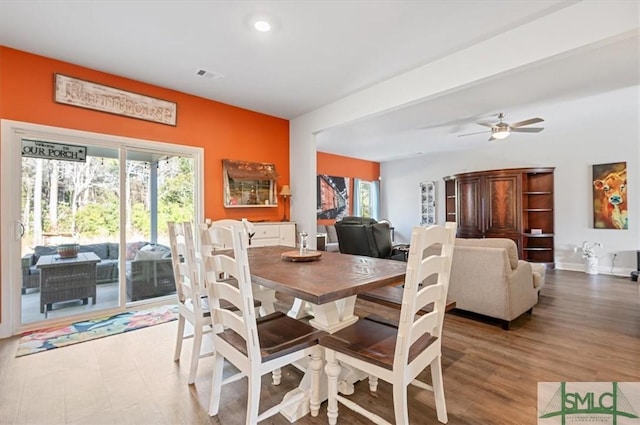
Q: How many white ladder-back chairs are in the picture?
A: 4